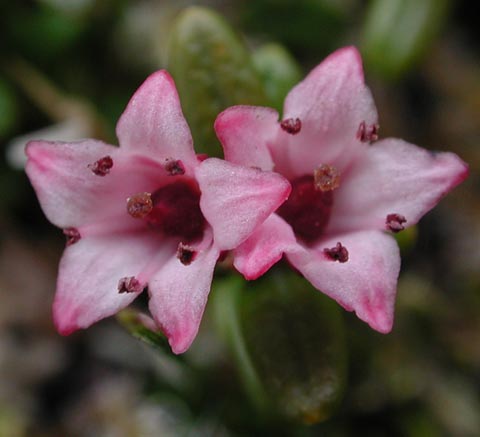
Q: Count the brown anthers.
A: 9